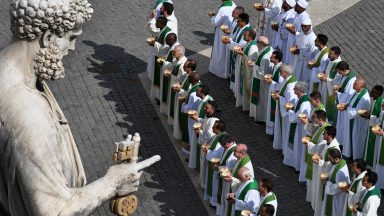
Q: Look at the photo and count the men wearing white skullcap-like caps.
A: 3